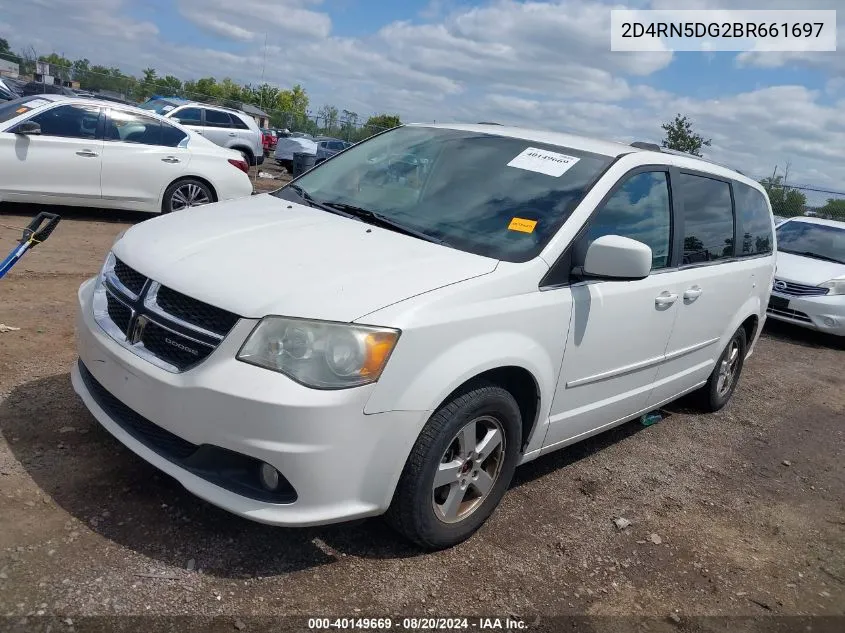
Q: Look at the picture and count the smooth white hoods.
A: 2